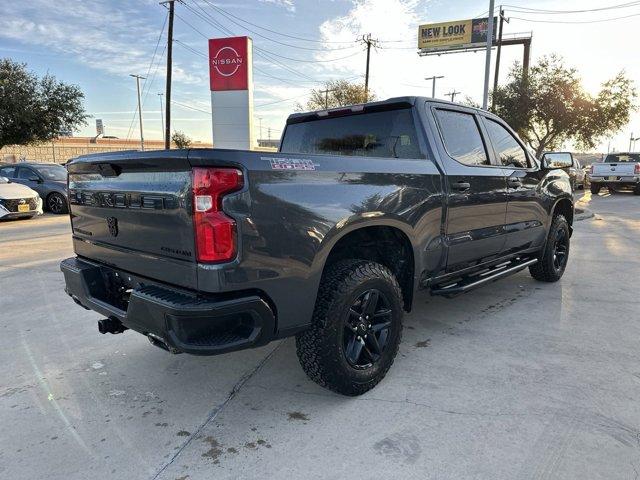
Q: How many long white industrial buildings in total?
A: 0